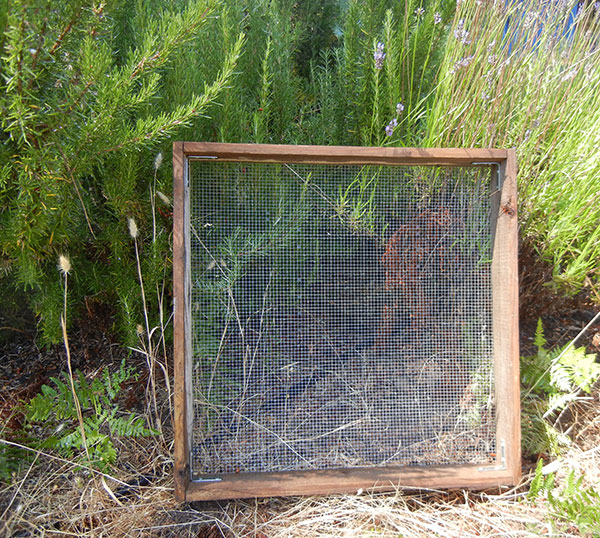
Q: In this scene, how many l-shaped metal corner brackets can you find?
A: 4